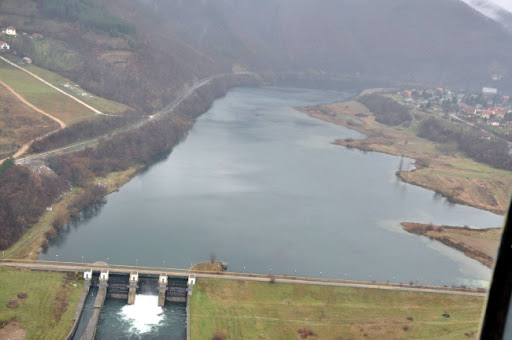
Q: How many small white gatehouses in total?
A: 5